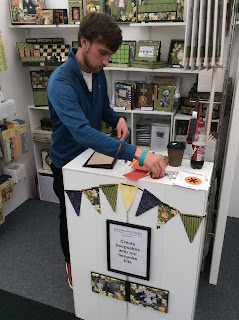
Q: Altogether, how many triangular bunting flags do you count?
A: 7